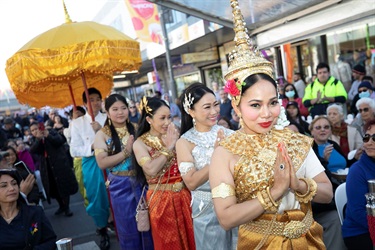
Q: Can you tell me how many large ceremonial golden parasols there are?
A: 2